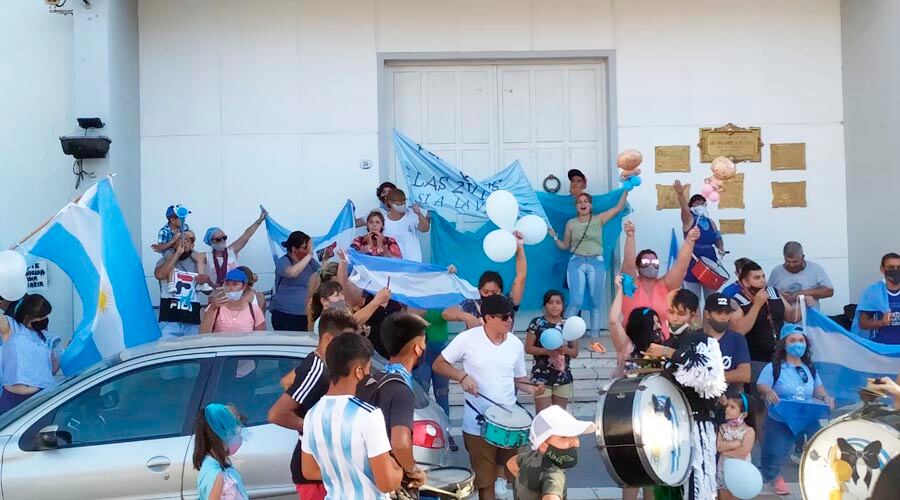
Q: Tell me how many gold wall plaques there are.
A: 7